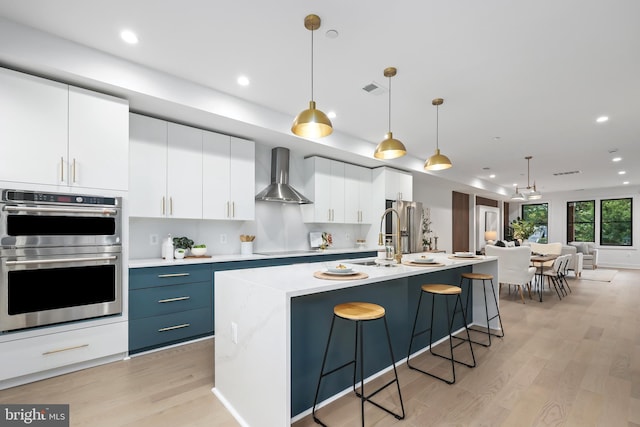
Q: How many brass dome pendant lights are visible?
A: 3